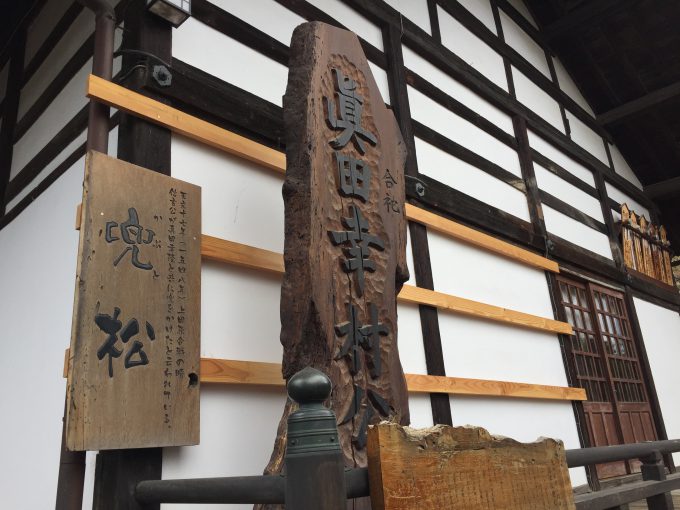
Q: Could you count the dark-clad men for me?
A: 0